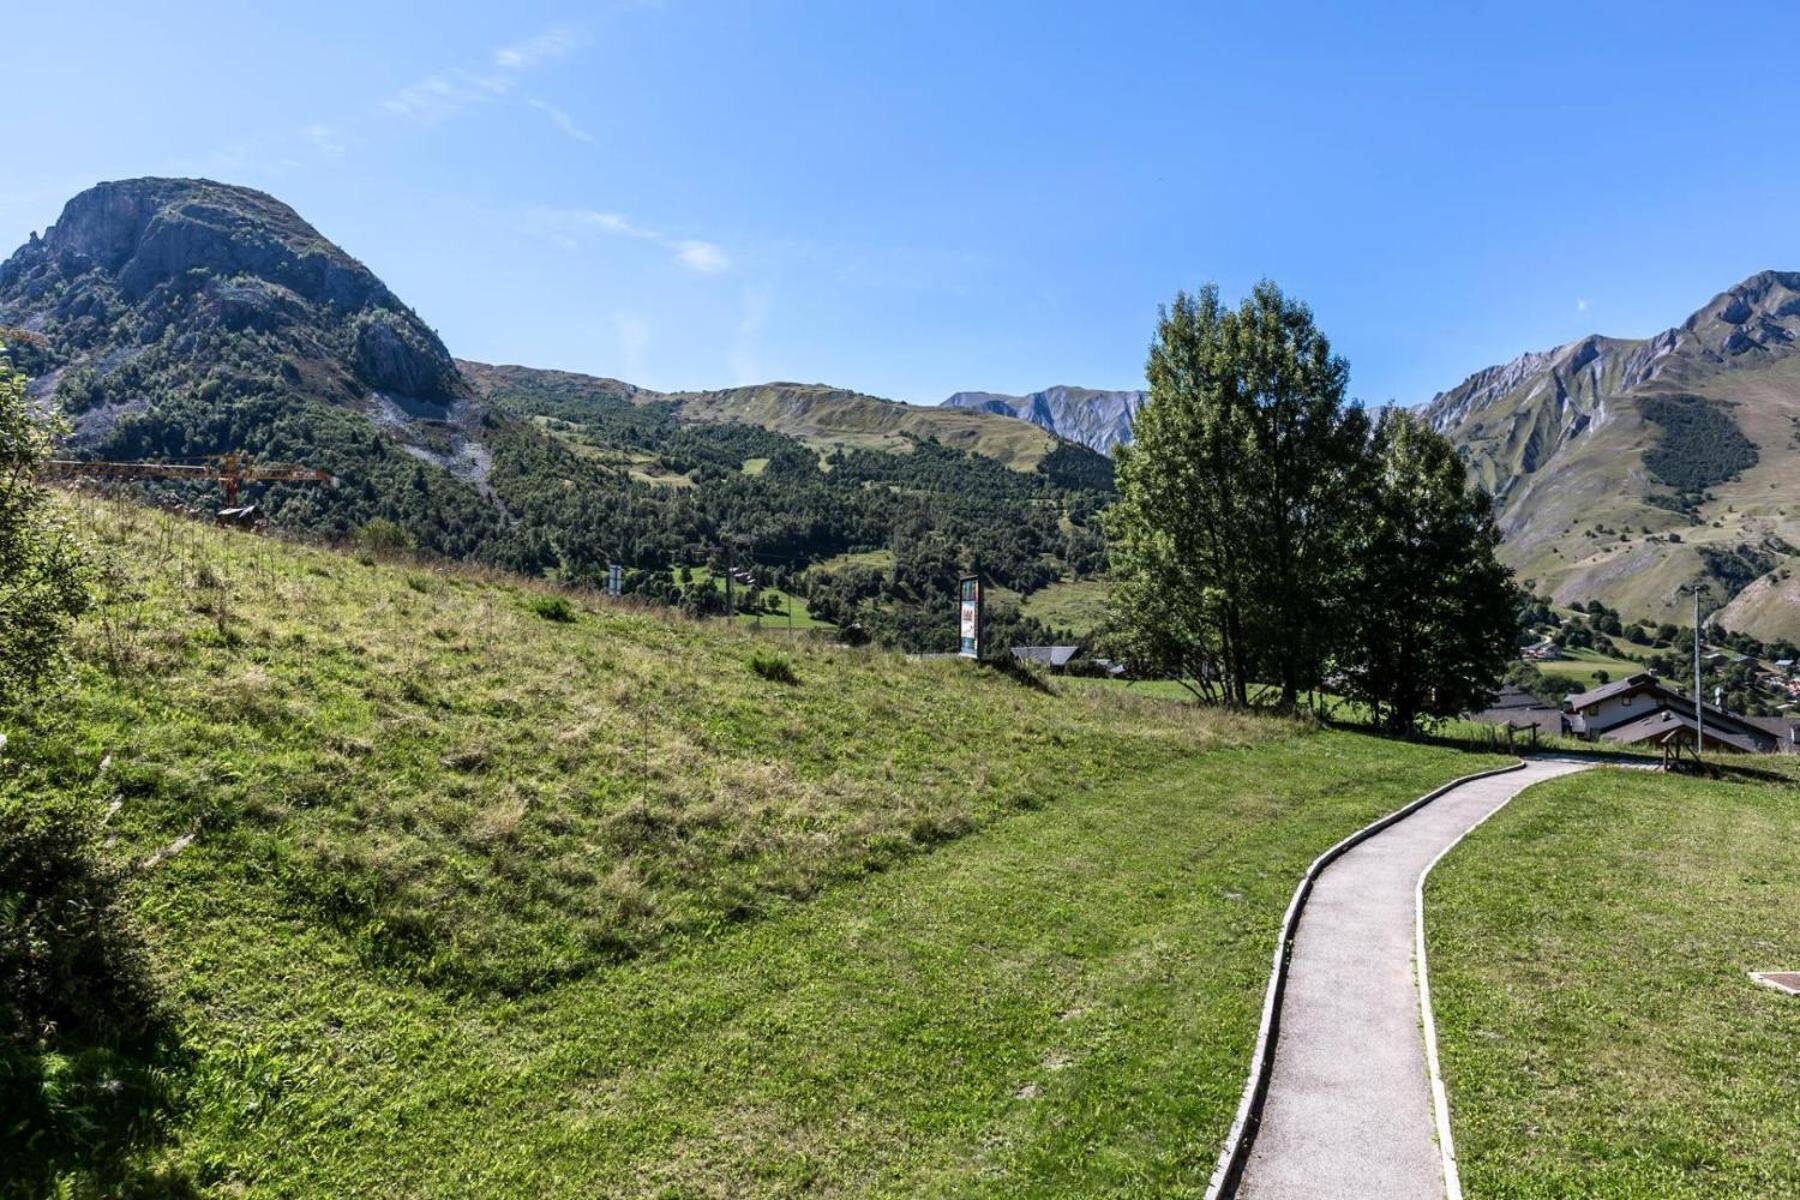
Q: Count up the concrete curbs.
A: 2